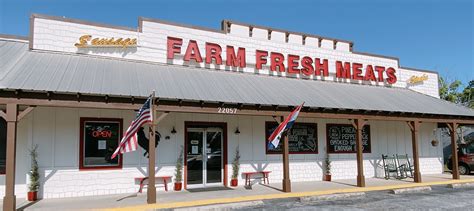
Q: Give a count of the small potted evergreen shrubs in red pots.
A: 4